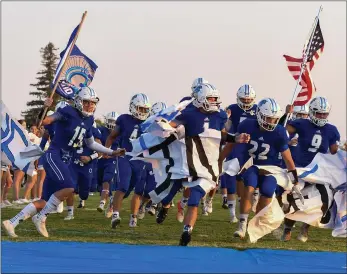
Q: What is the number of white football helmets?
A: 11